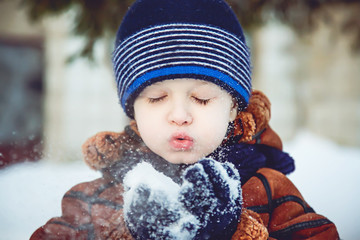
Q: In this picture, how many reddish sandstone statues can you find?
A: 0